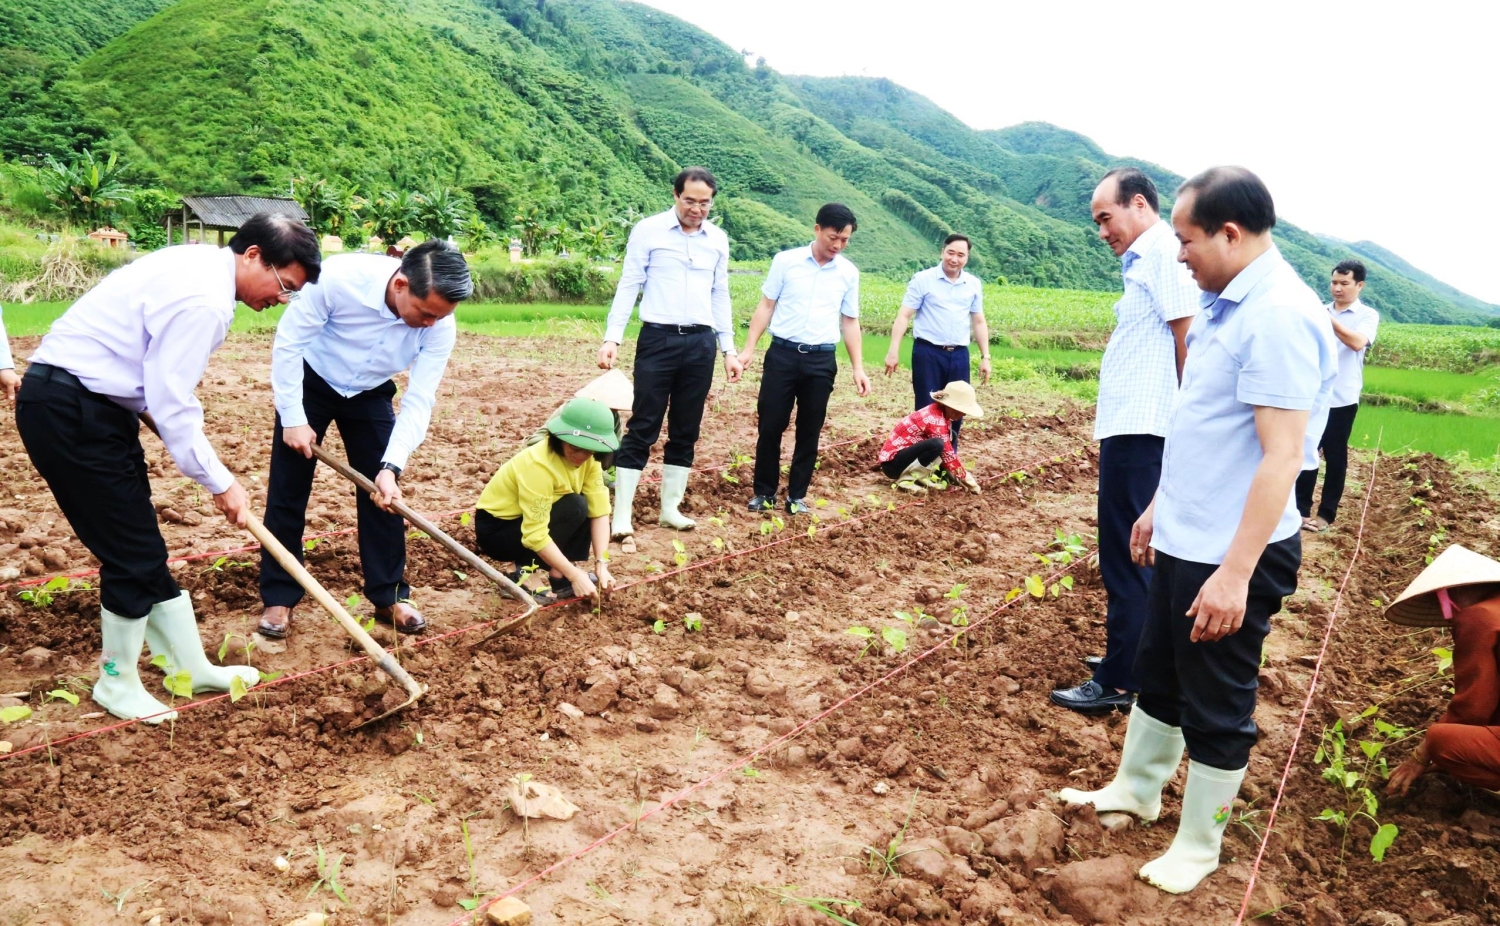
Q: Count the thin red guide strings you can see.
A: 4